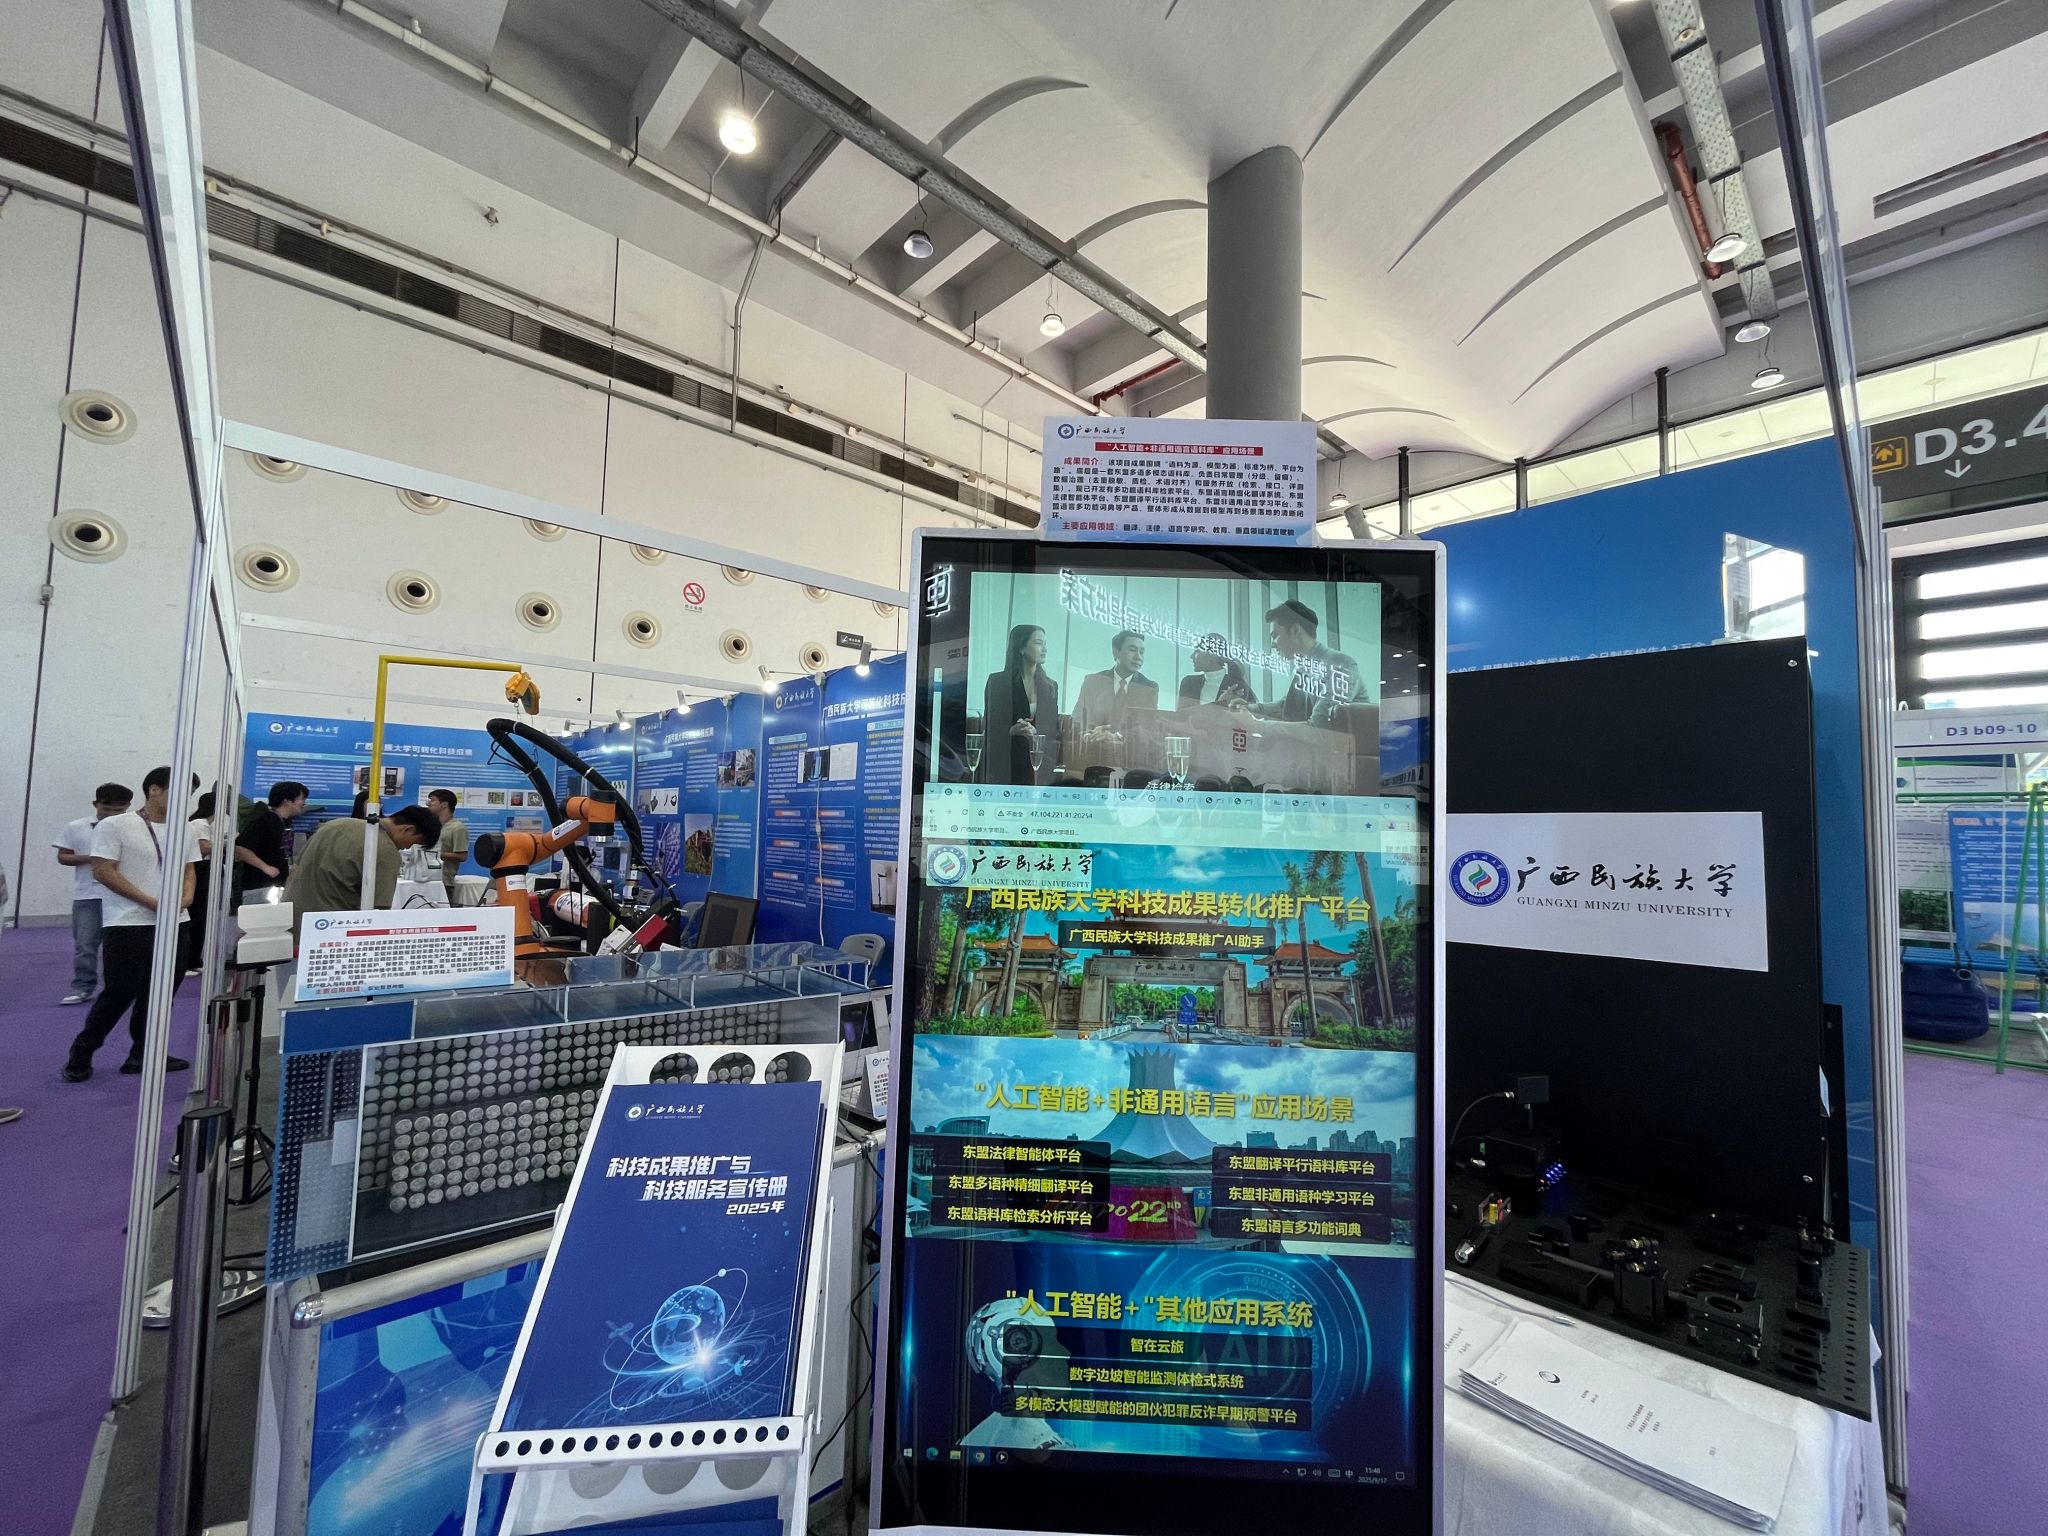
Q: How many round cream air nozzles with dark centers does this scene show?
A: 15